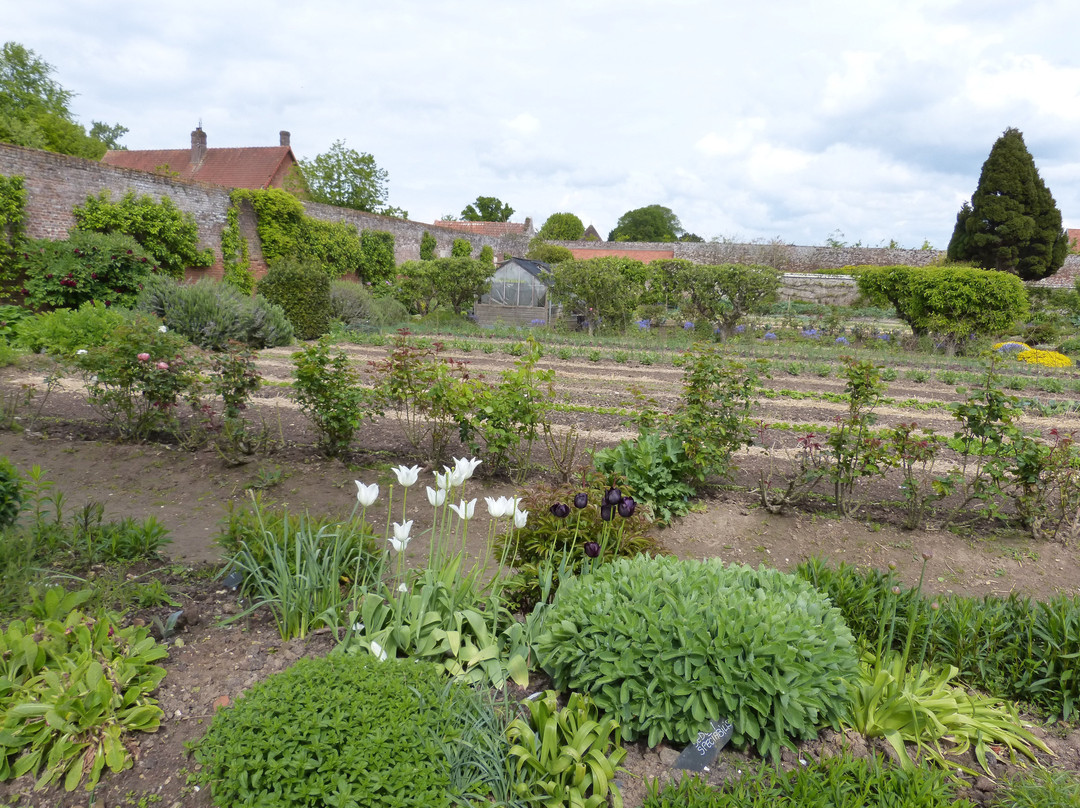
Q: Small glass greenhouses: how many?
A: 1